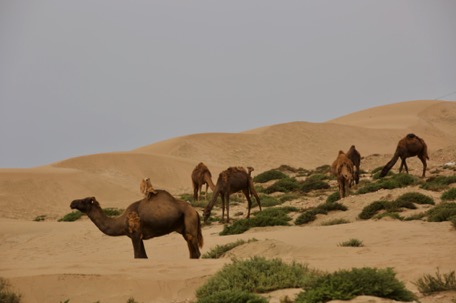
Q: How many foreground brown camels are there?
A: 1